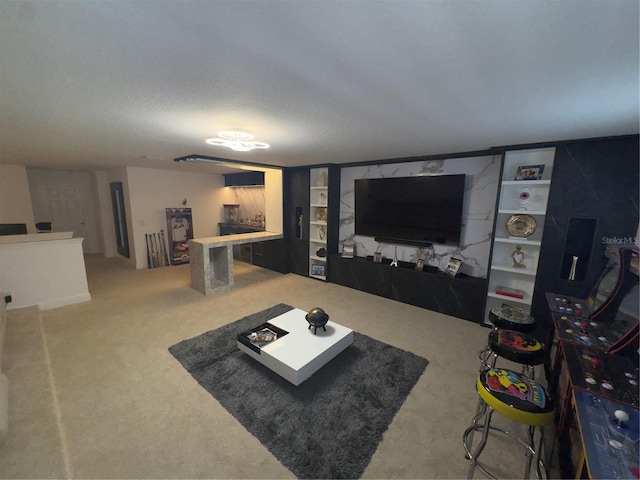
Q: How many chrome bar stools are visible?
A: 3